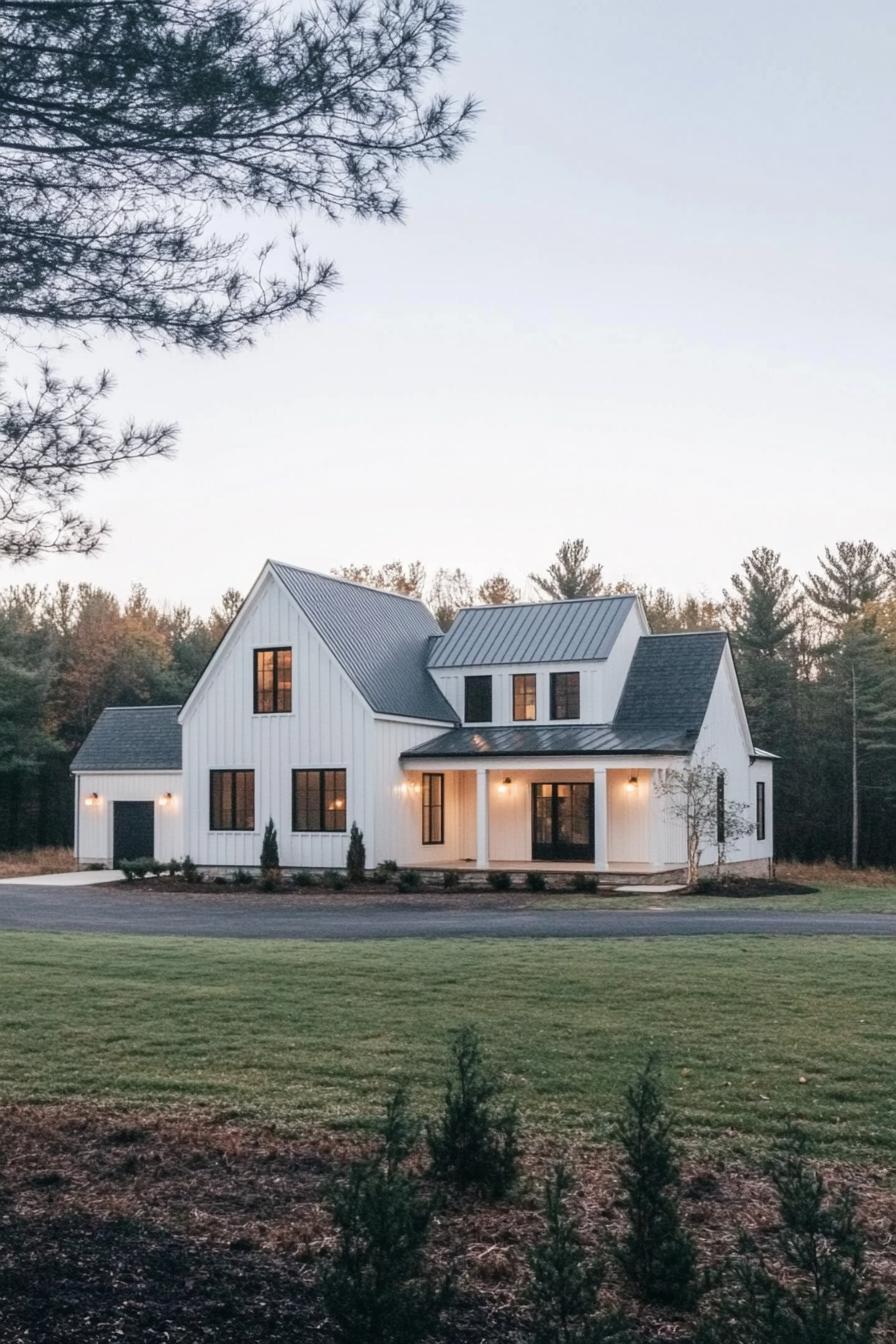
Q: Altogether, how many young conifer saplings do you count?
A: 5